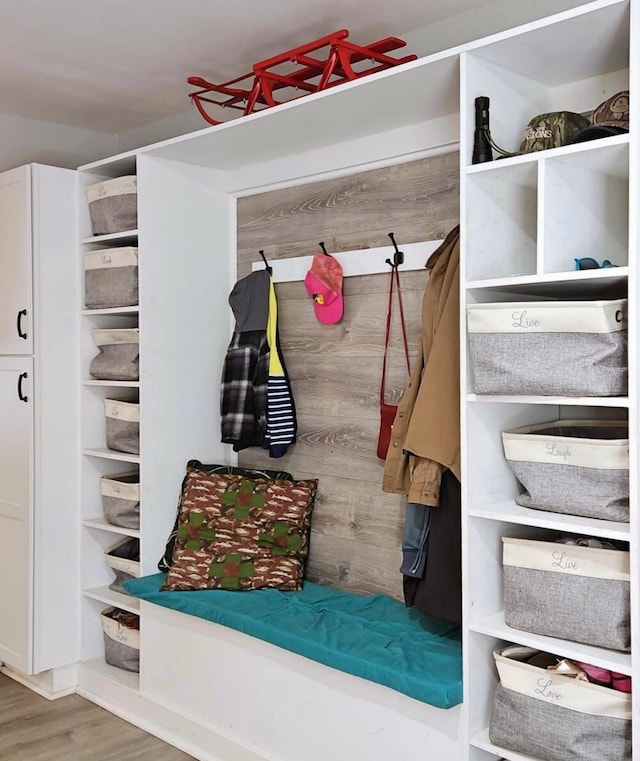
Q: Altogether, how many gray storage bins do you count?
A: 11